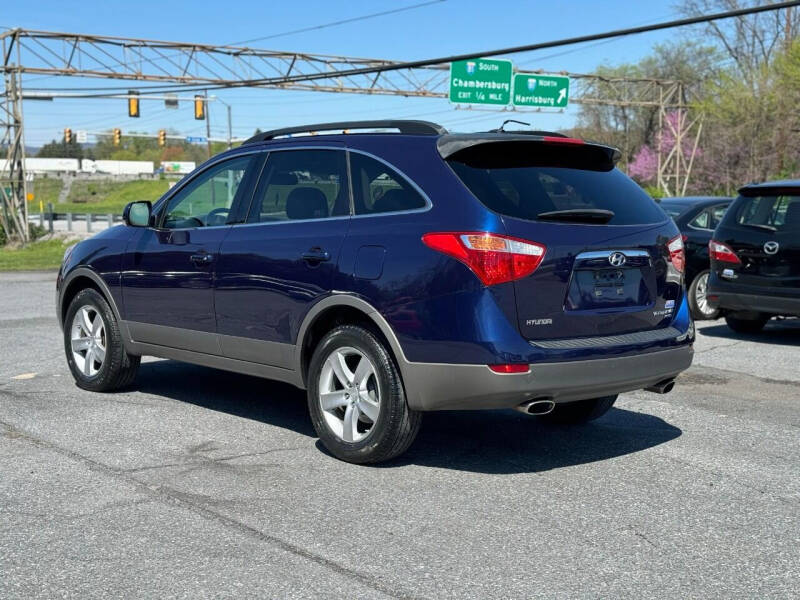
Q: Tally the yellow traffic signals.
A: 5